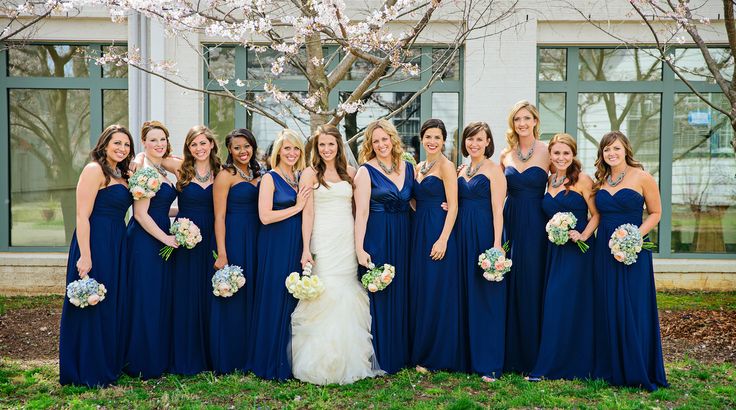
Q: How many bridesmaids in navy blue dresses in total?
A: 11